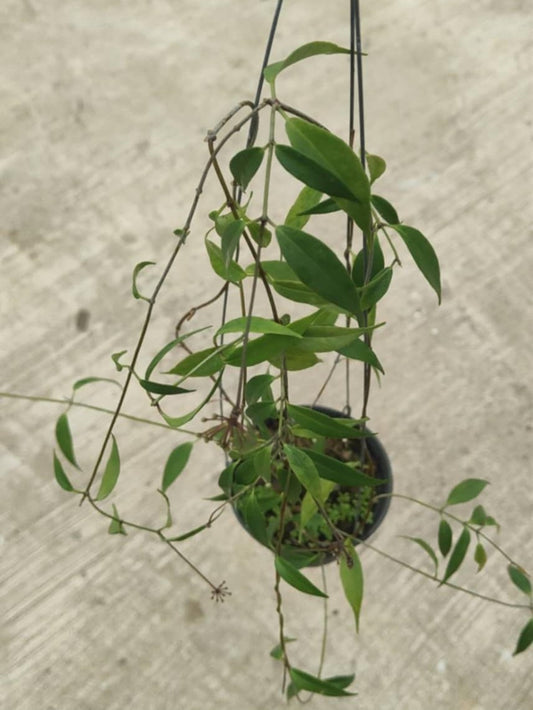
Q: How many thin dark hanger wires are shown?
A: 3